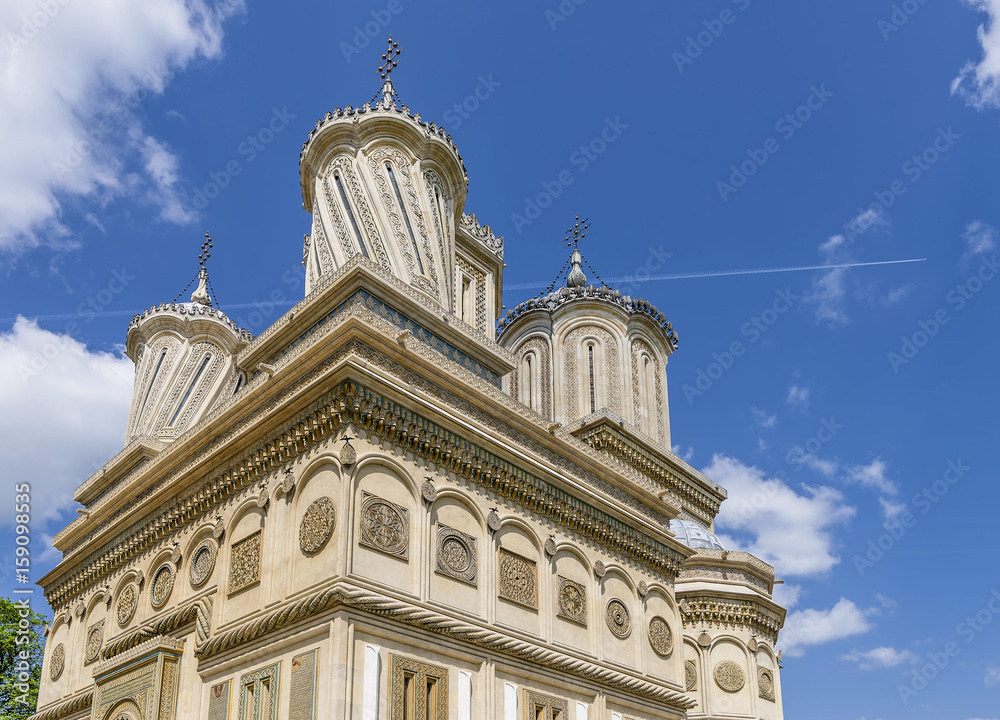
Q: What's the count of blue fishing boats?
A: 0